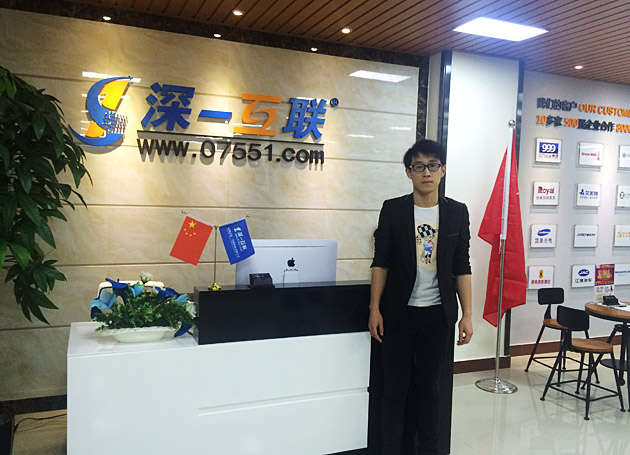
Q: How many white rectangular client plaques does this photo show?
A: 12